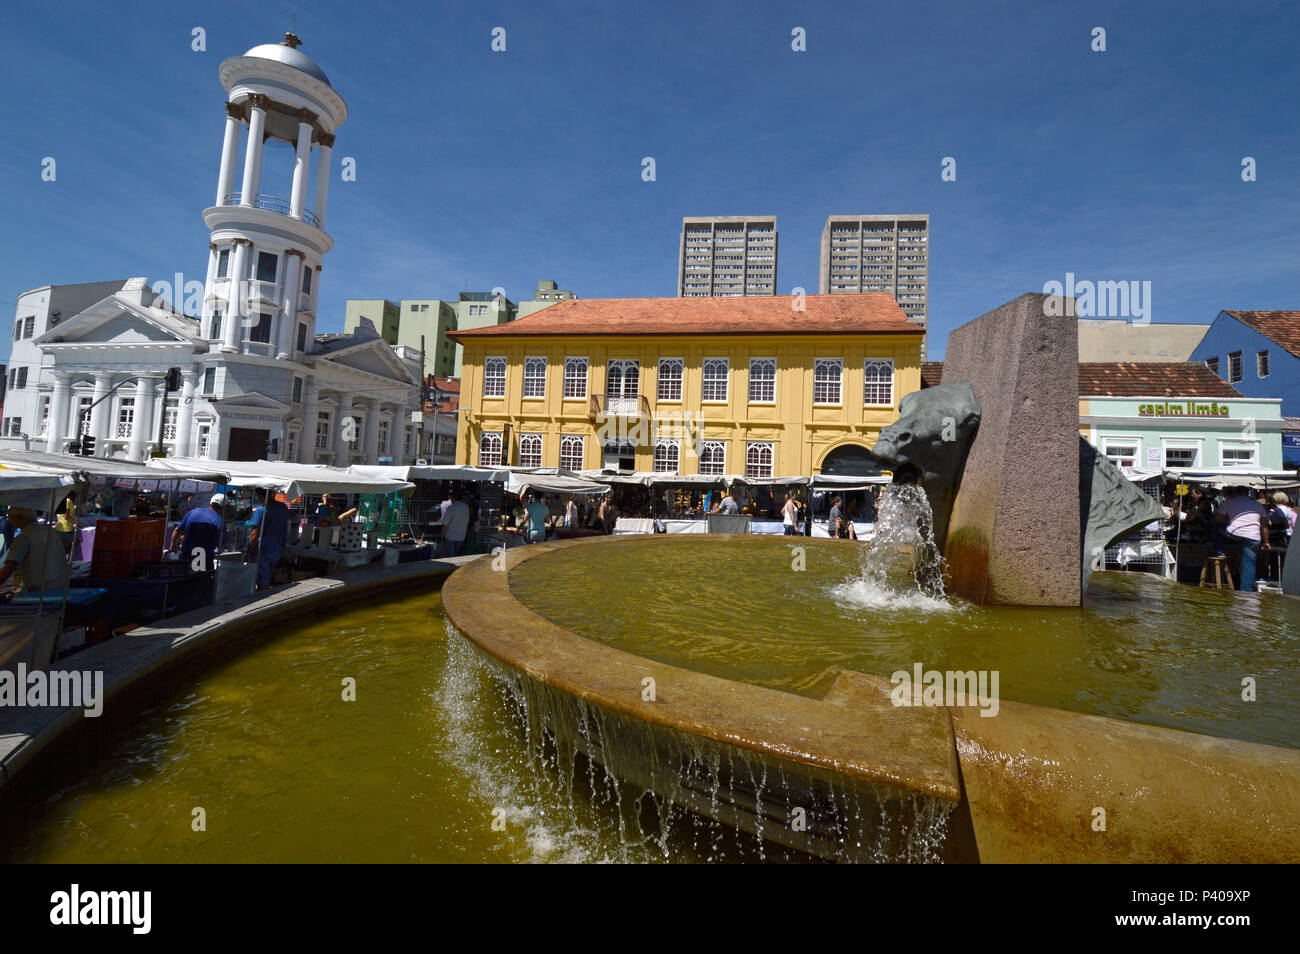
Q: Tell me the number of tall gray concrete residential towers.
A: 2